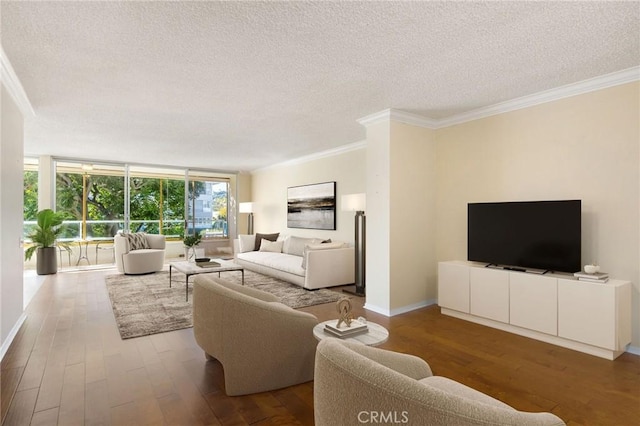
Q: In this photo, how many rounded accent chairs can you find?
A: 3